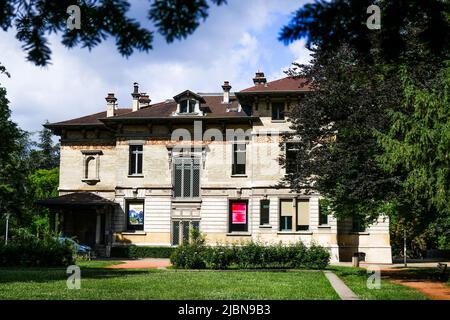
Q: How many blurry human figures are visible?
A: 0